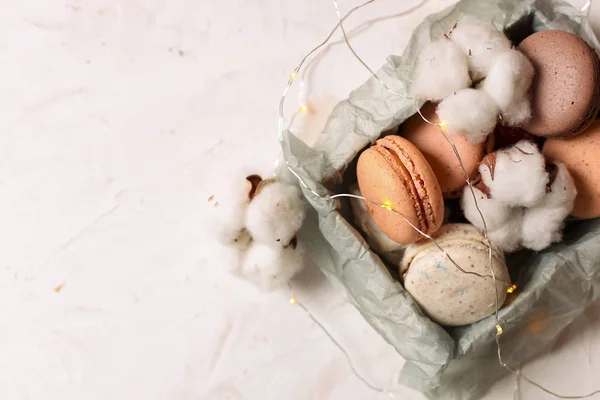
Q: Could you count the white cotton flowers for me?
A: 3